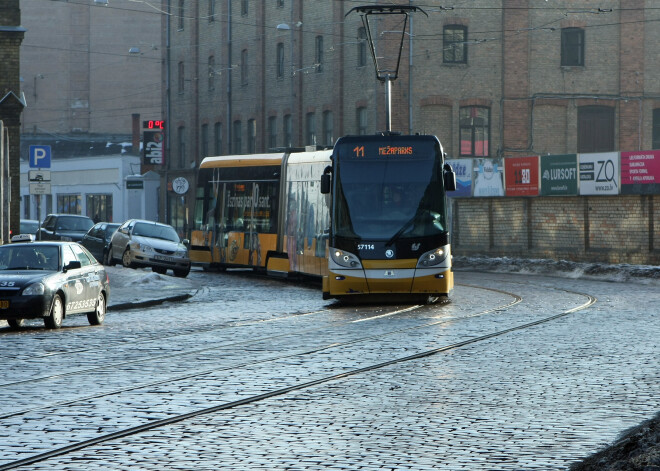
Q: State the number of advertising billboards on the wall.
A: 6